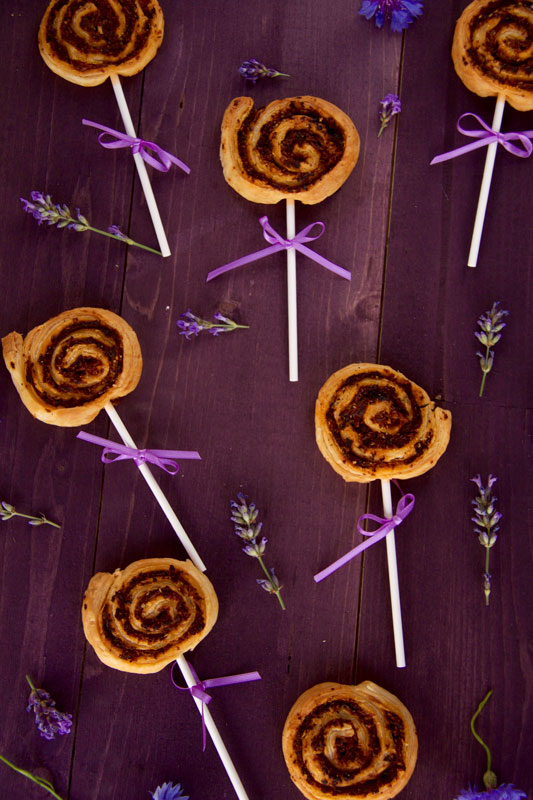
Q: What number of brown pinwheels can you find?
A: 7